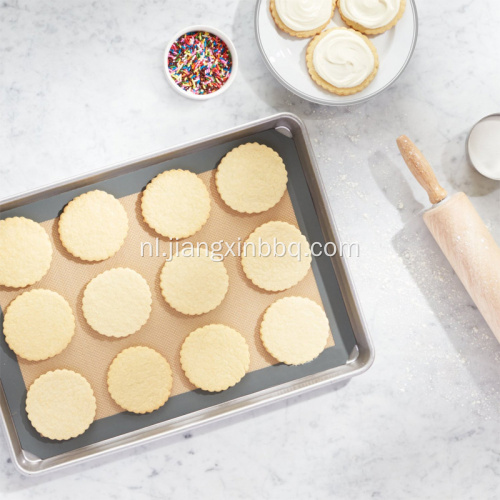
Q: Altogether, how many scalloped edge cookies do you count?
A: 15